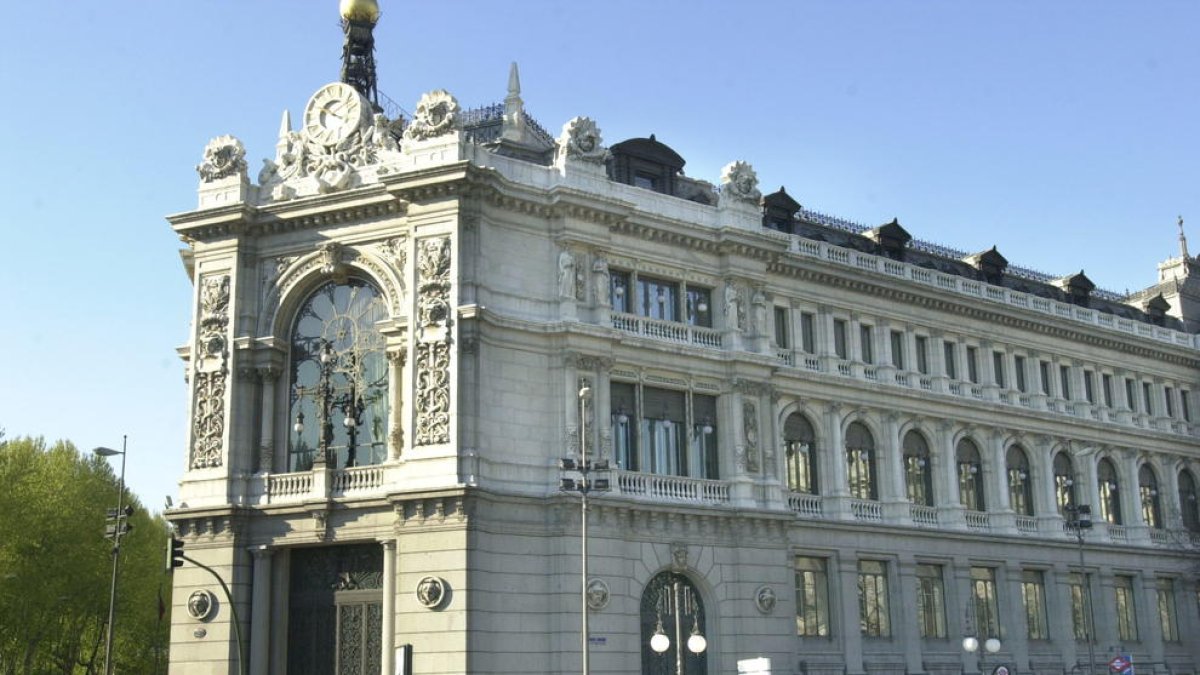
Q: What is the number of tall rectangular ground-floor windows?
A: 8